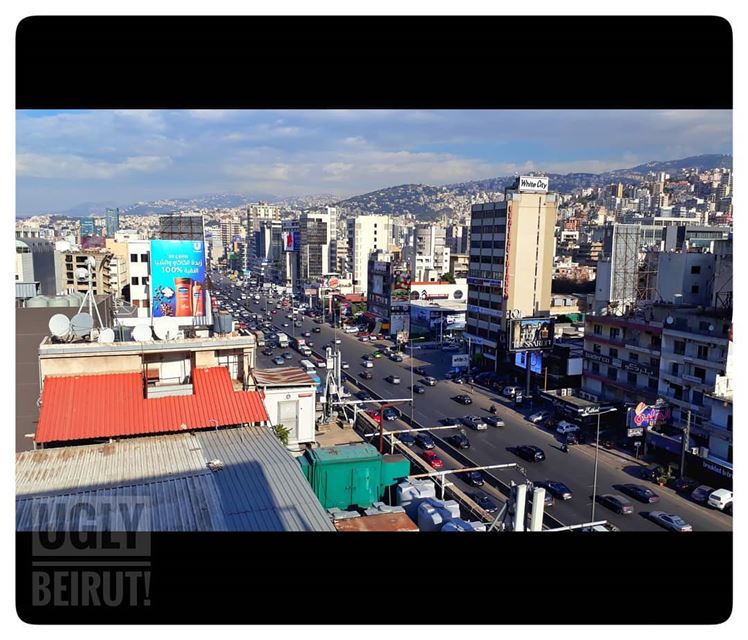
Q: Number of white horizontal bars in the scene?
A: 4